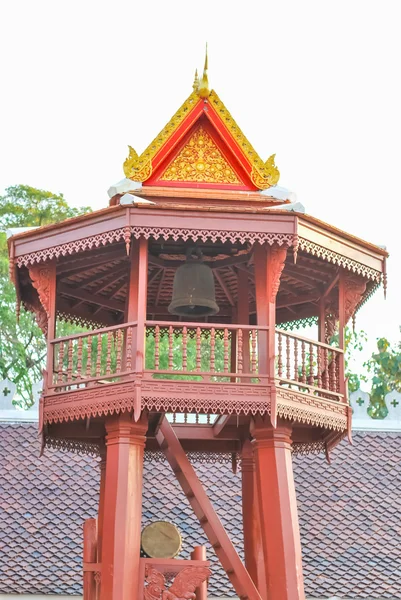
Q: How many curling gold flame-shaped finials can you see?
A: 2